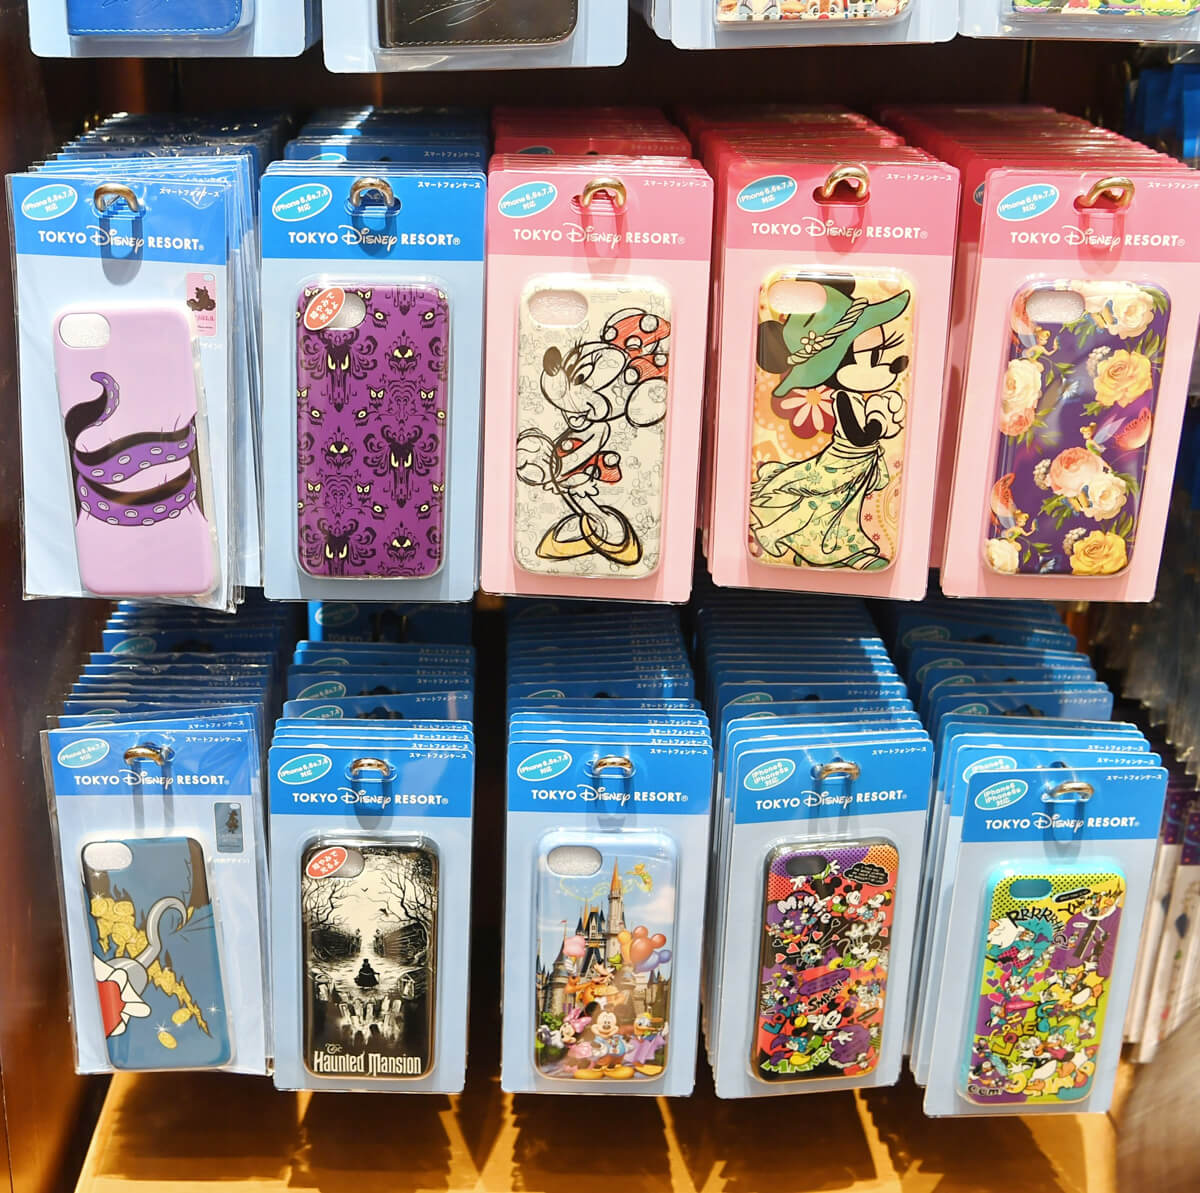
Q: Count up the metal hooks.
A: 10